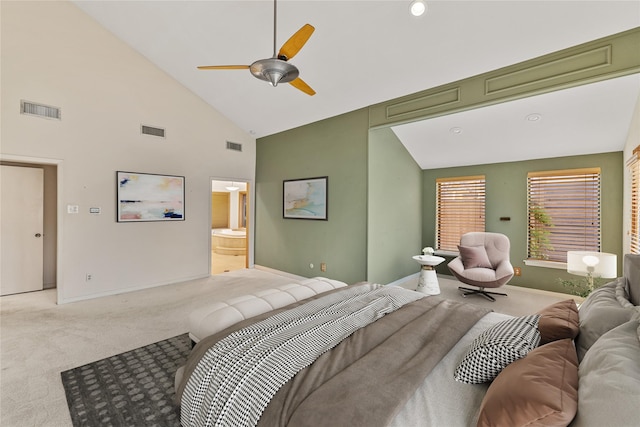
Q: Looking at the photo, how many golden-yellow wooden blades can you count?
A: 3